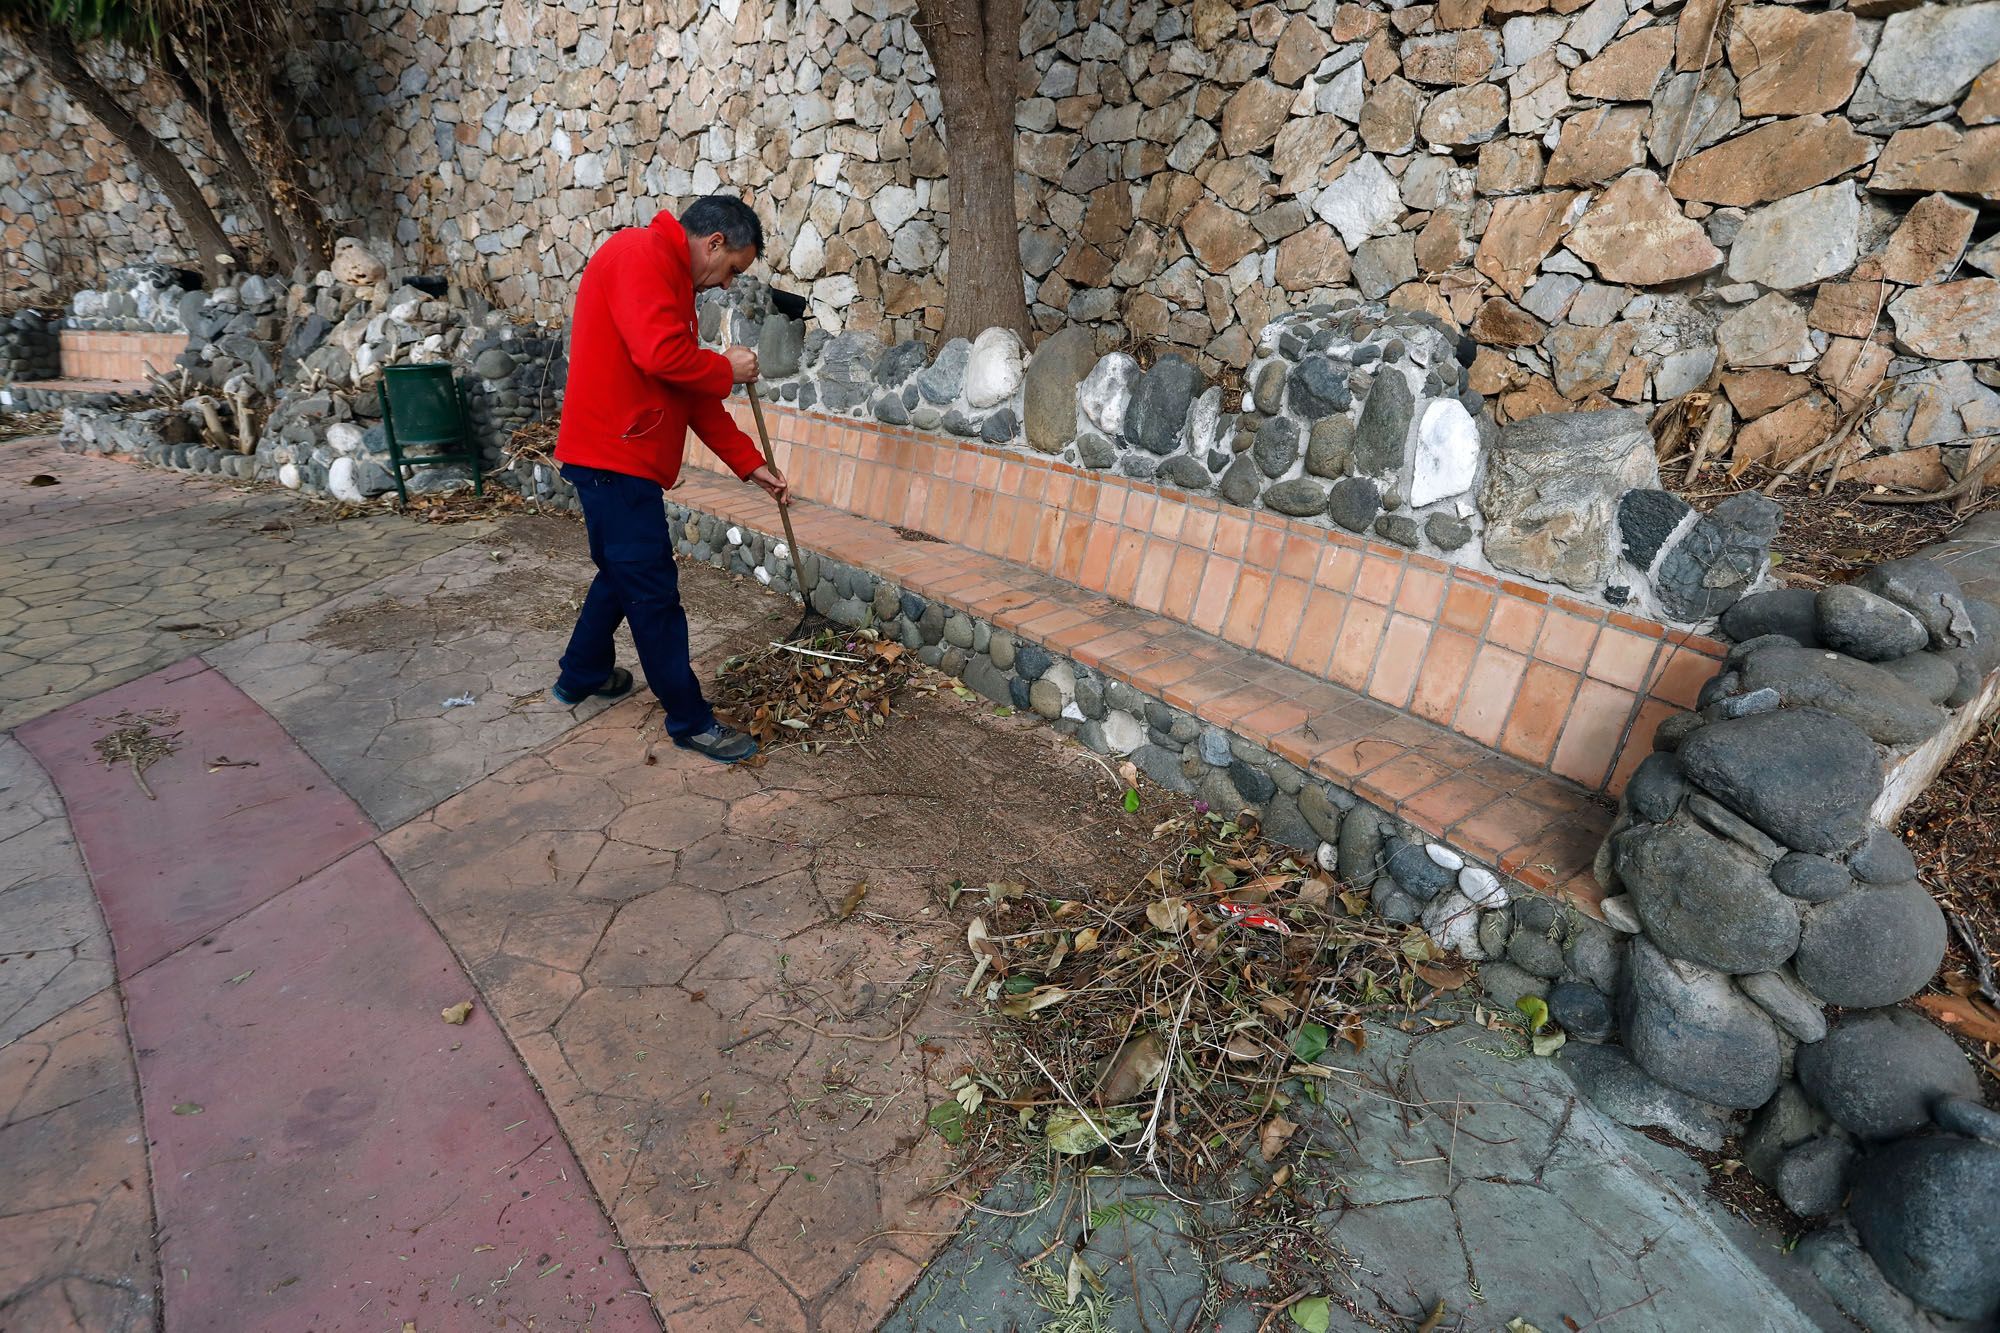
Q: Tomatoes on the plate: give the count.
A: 0